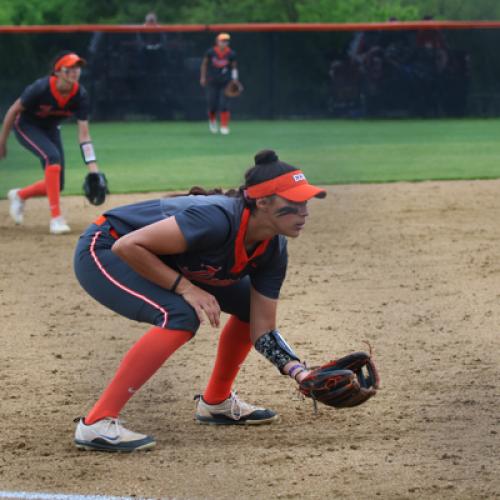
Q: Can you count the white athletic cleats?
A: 6